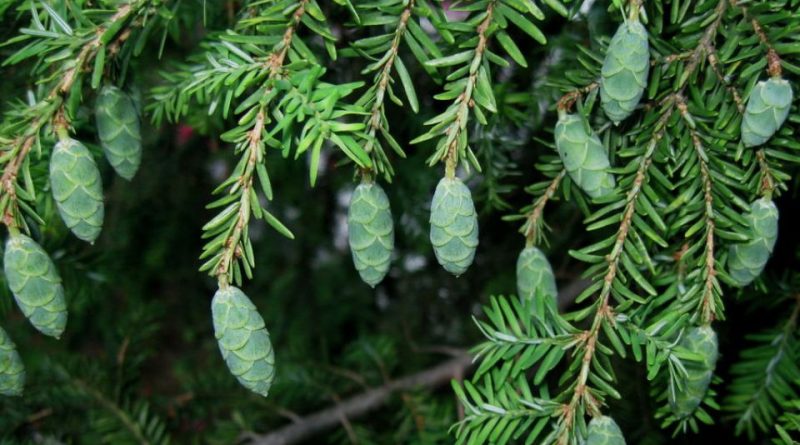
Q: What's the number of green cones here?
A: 14